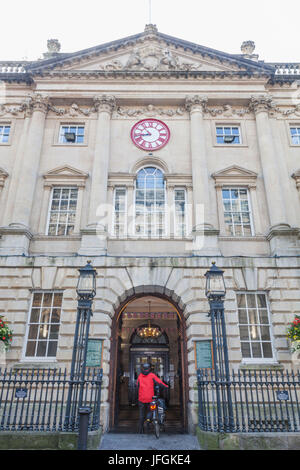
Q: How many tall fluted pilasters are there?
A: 4